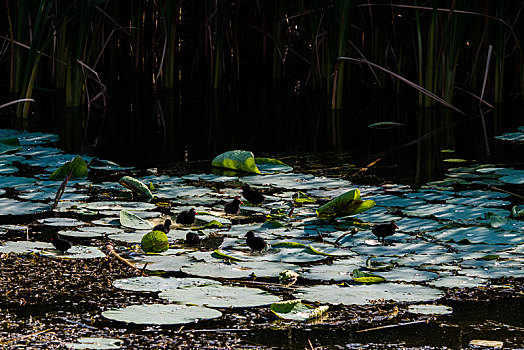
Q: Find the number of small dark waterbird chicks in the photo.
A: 8